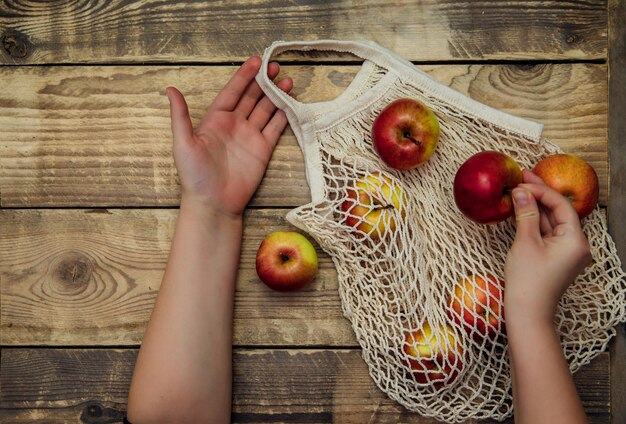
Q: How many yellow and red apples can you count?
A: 7